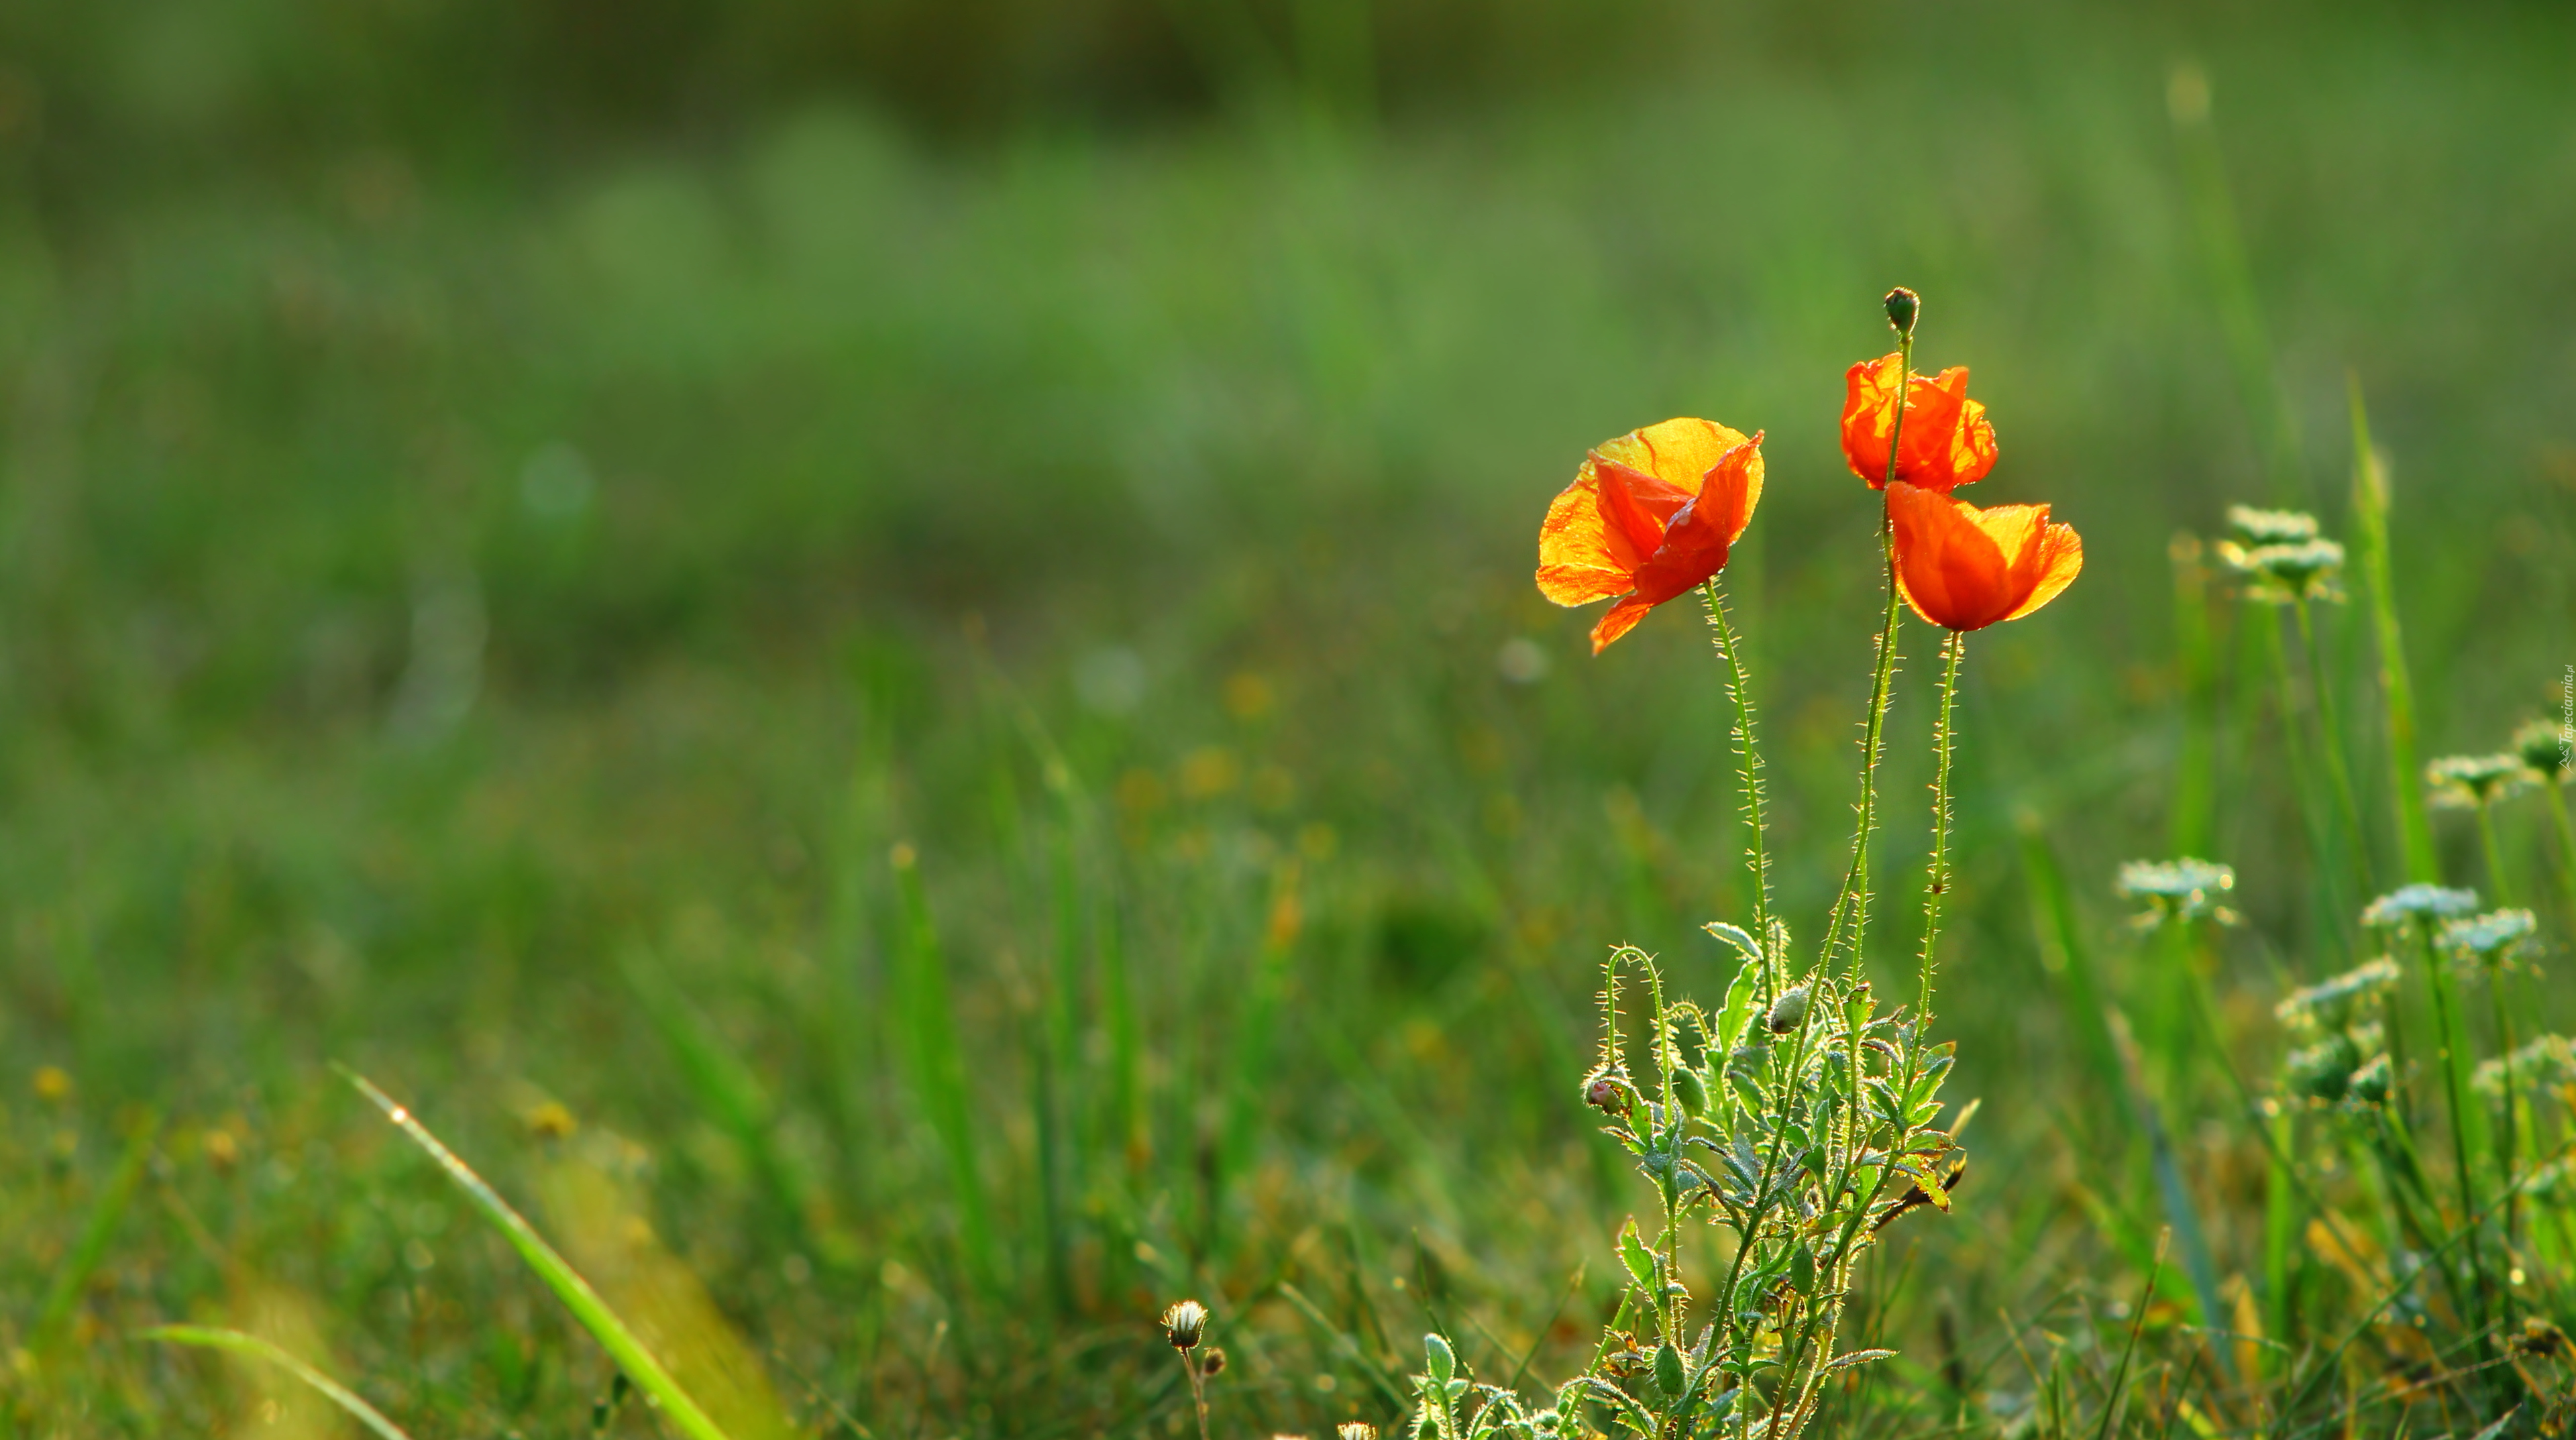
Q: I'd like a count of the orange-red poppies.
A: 3